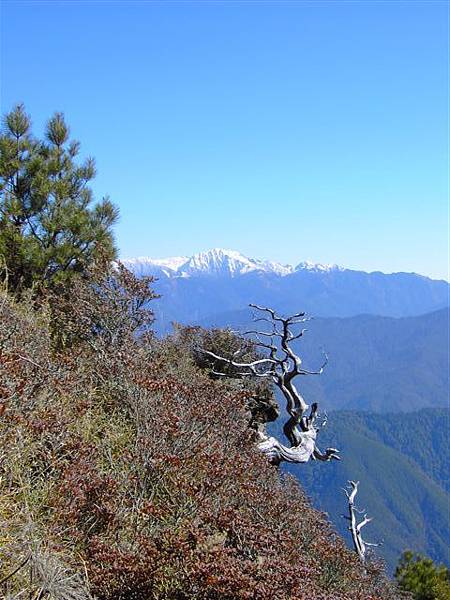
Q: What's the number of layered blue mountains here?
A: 3